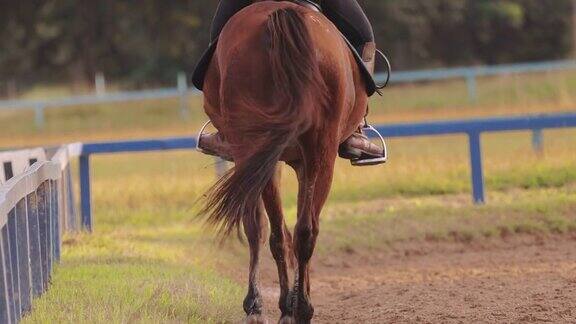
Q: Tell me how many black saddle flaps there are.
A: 2